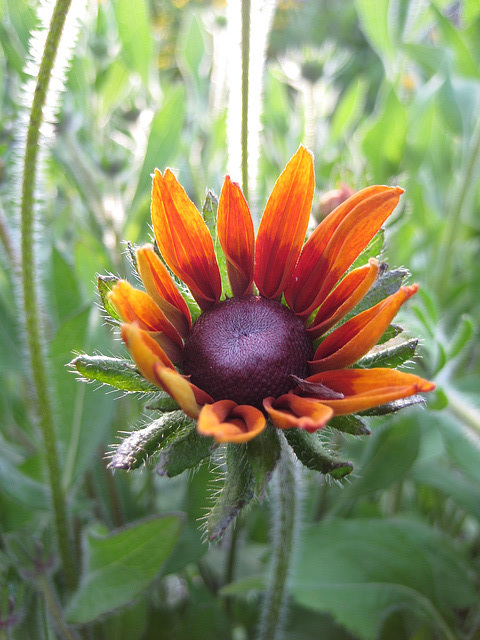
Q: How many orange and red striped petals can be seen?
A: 13